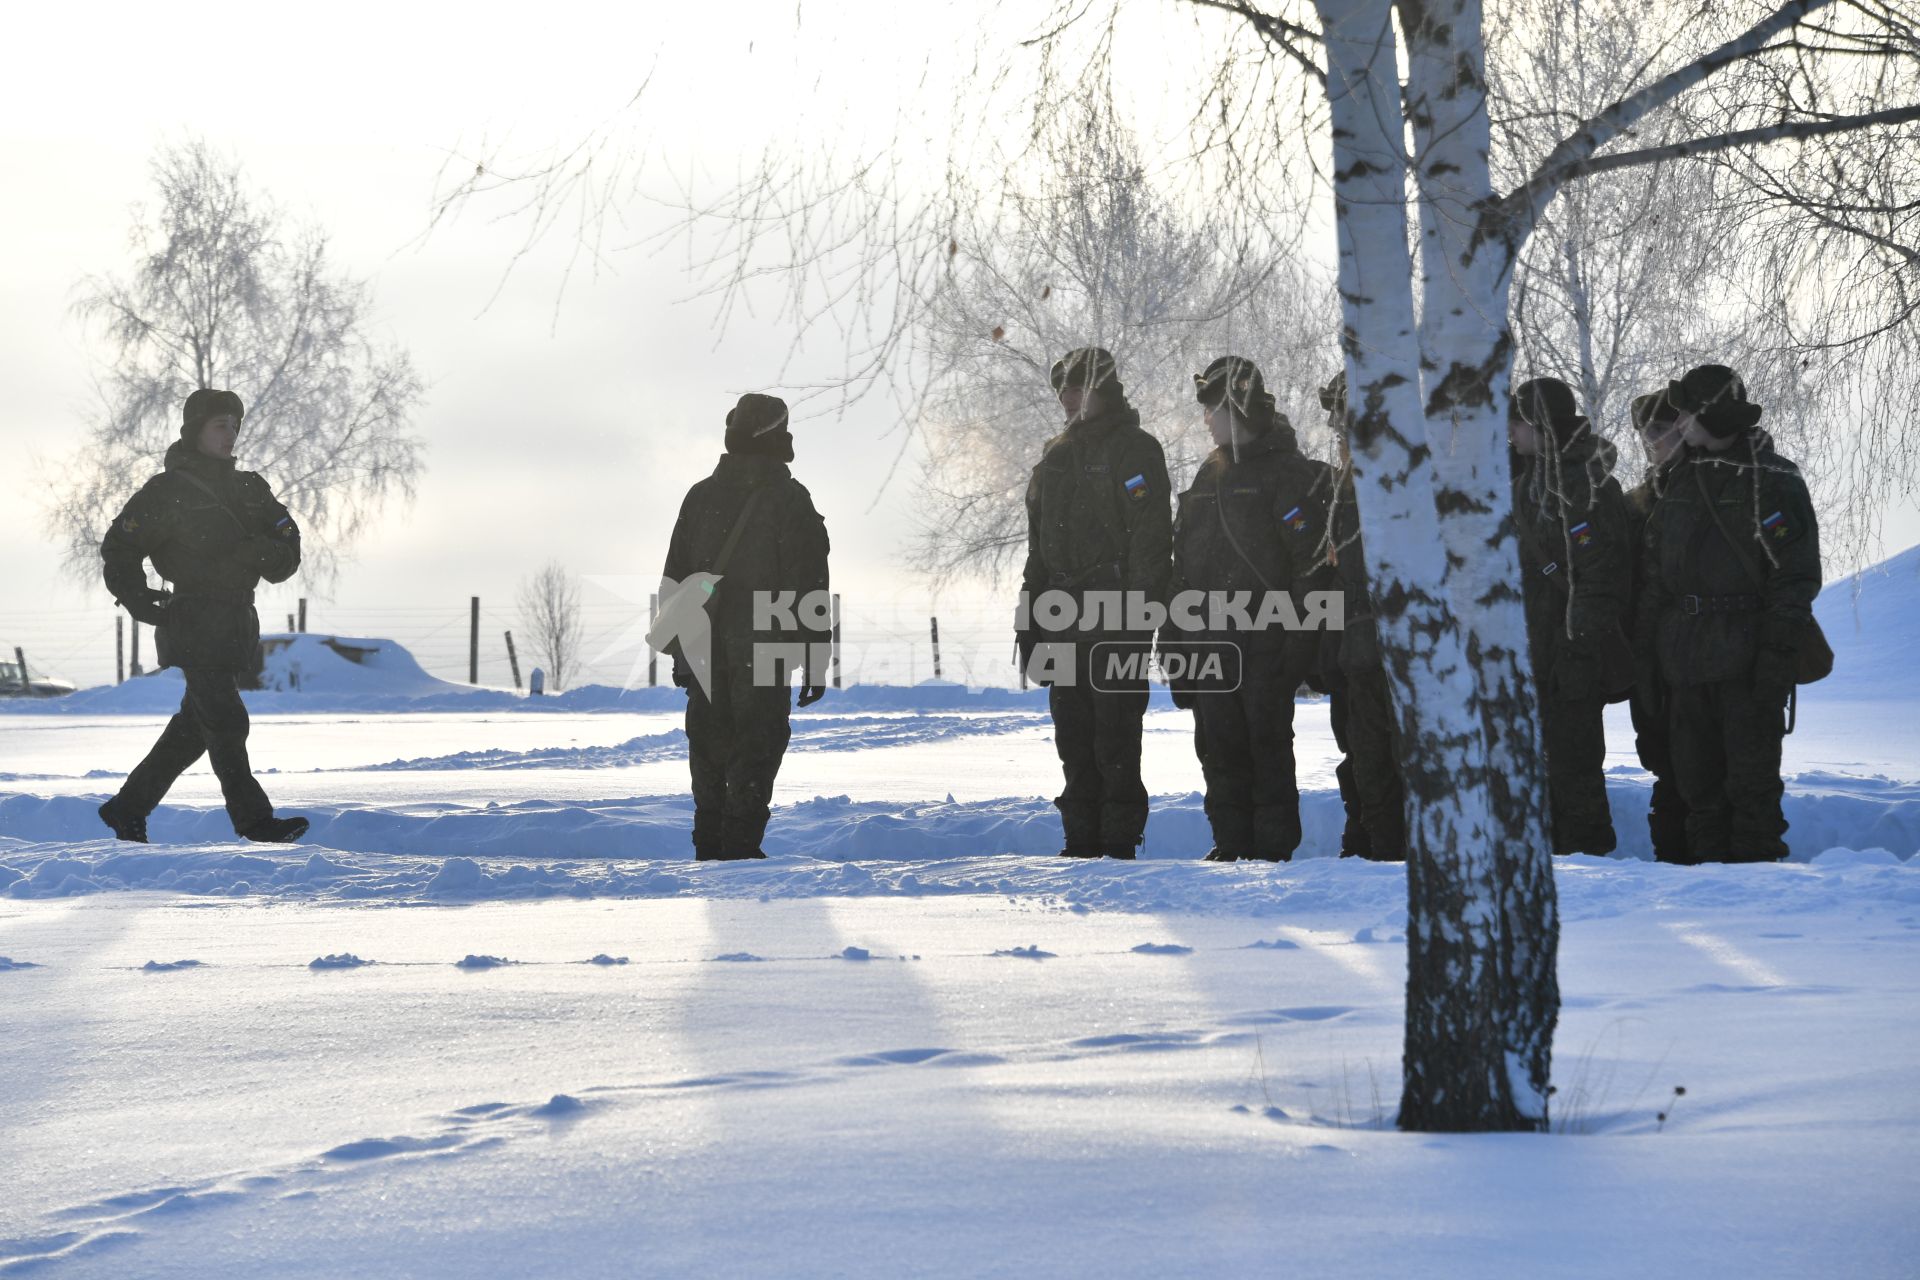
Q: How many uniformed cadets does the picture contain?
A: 8